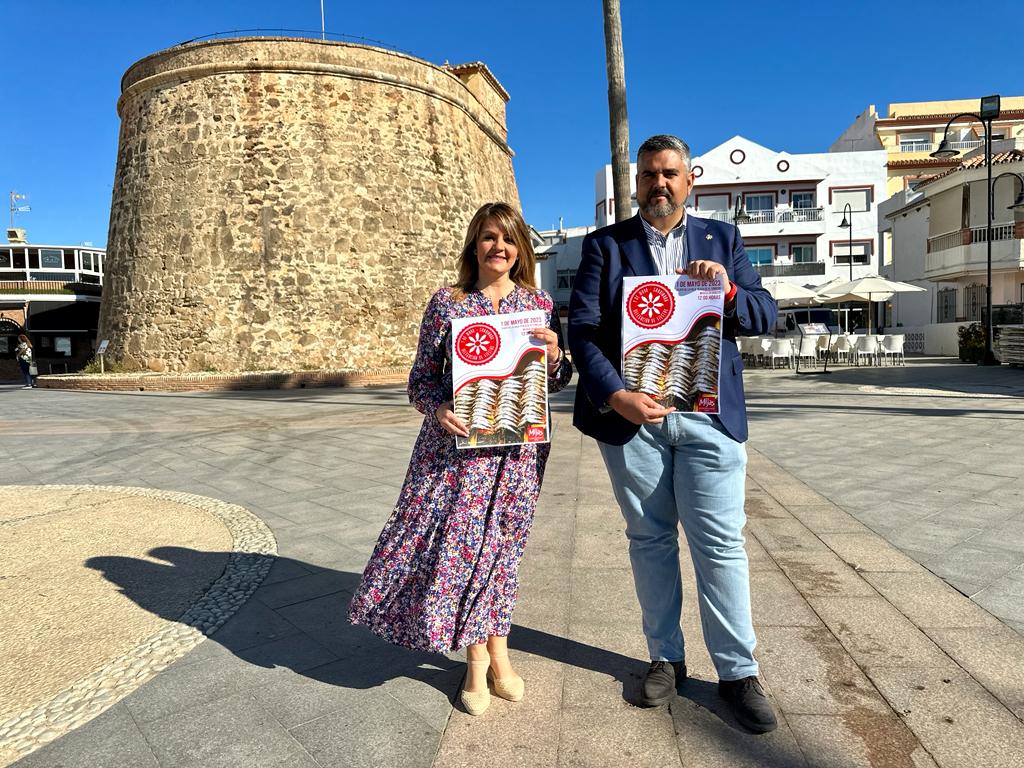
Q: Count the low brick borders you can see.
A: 1